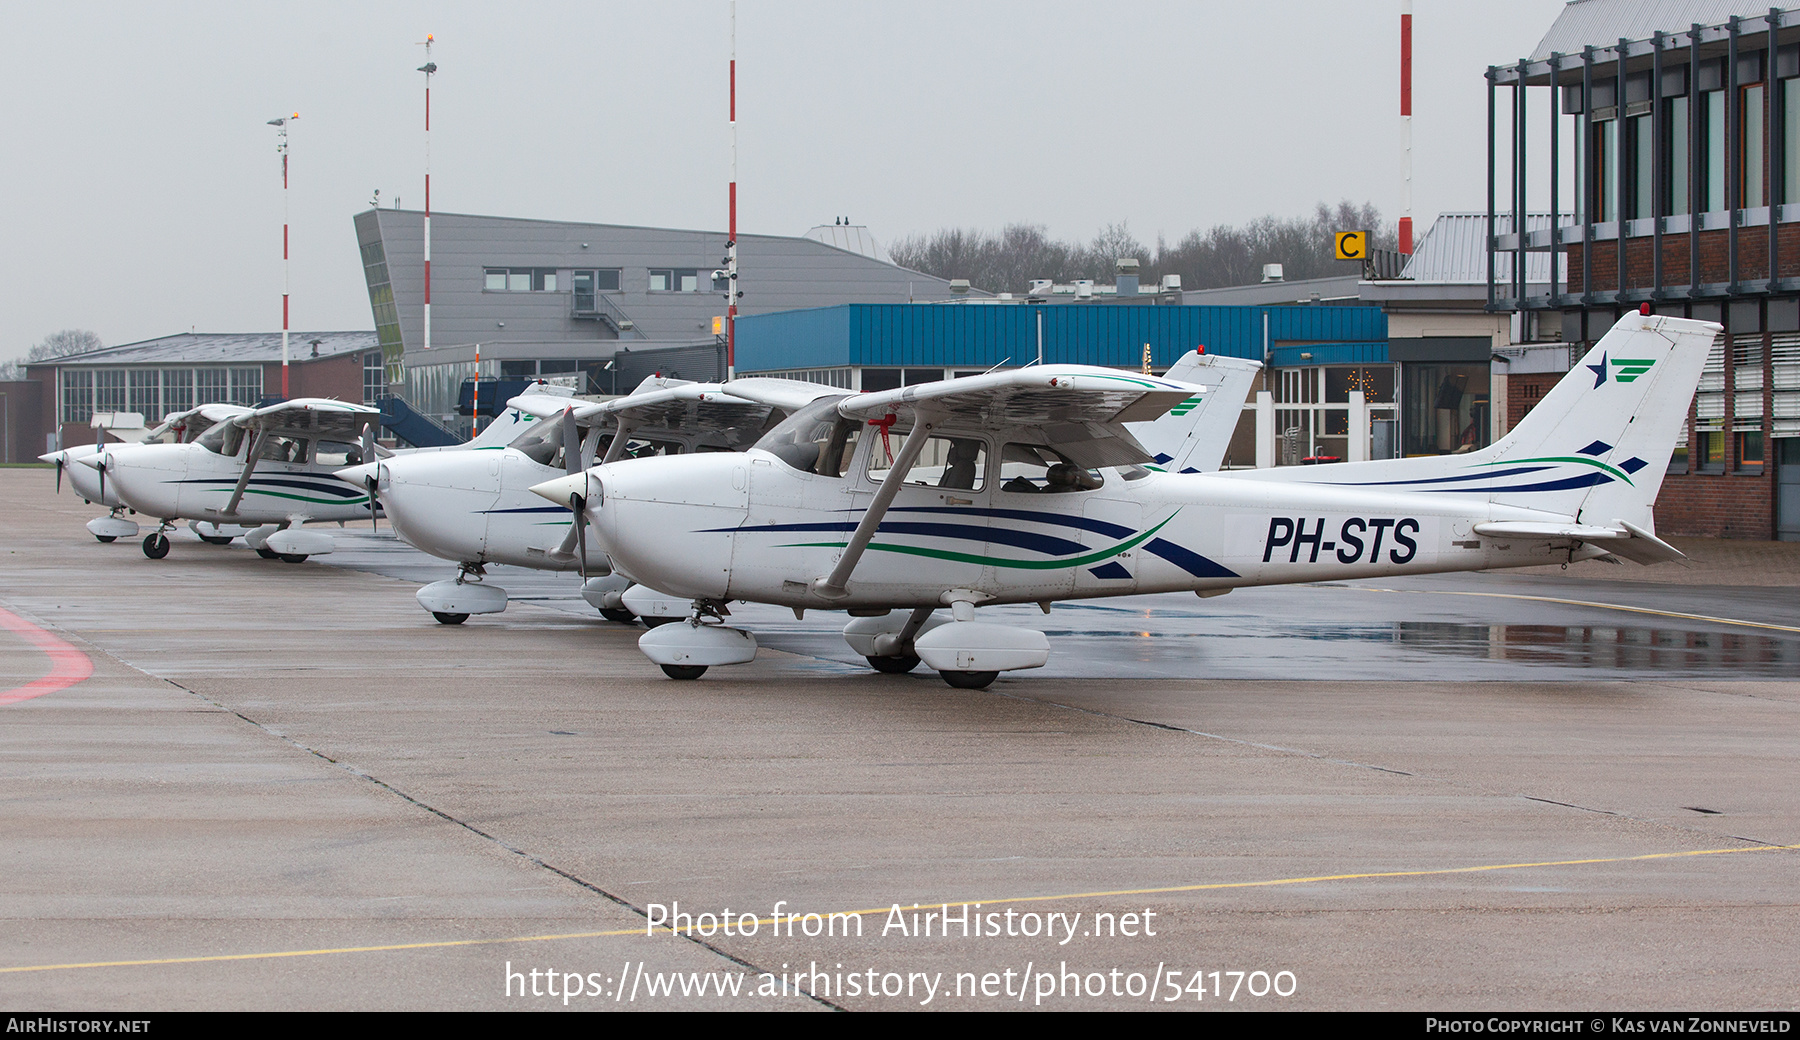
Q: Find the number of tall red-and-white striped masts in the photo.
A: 4